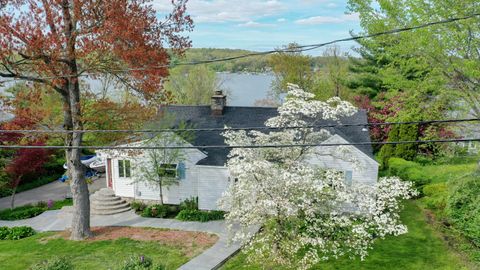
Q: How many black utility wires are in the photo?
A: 3